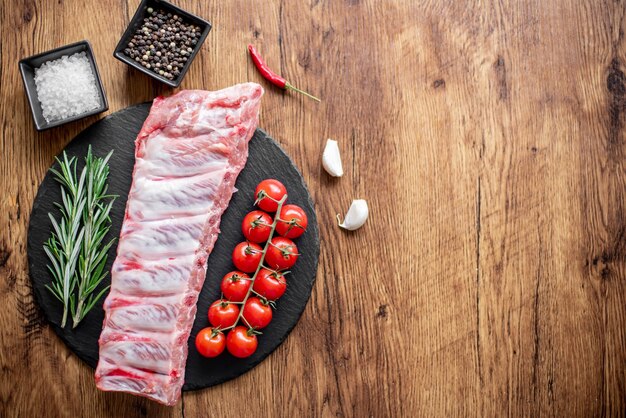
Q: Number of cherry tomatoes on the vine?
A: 11